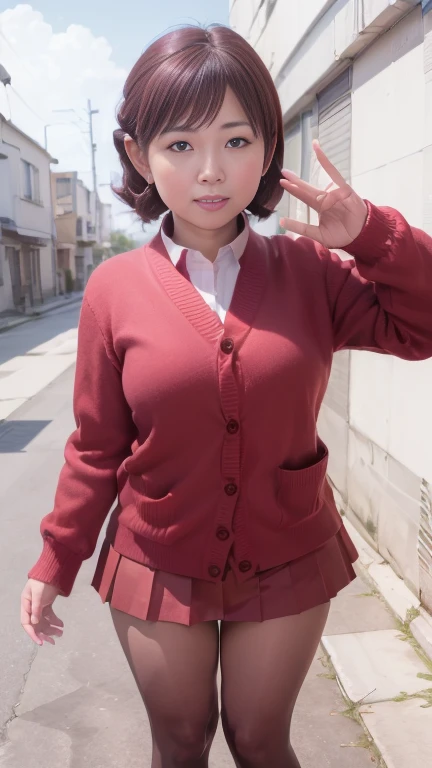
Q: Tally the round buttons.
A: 6